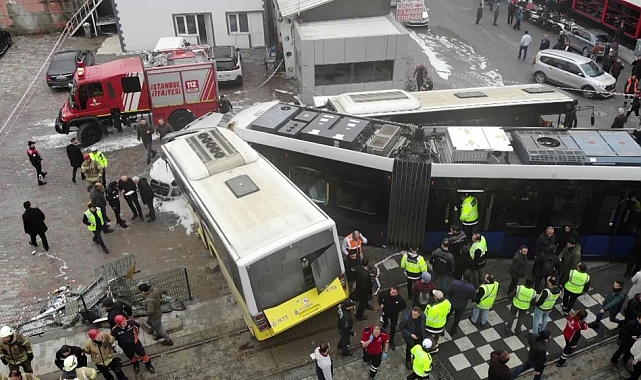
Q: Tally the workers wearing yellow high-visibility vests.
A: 11